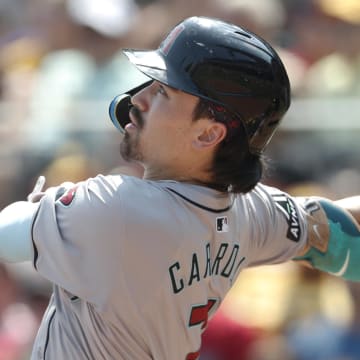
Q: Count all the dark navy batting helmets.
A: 1